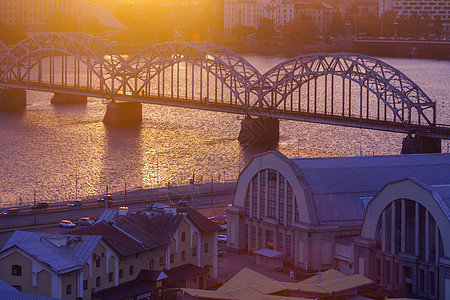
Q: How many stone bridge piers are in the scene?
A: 5